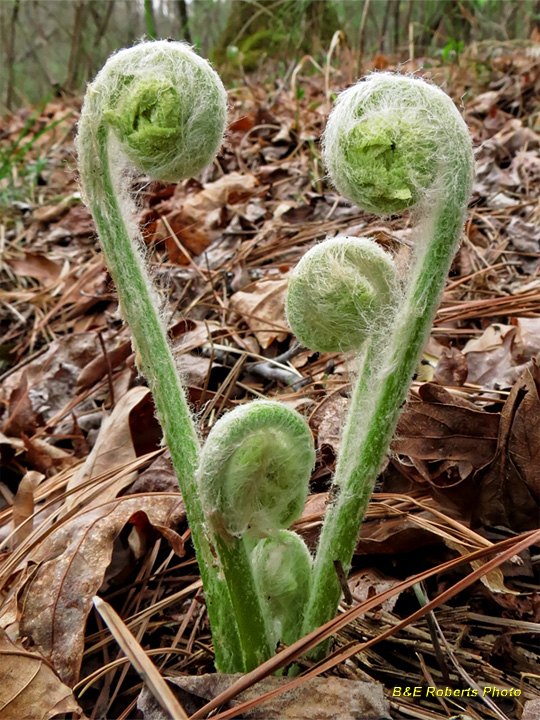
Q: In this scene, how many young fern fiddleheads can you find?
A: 5